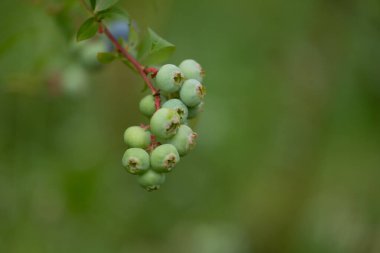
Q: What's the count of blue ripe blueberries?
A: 1